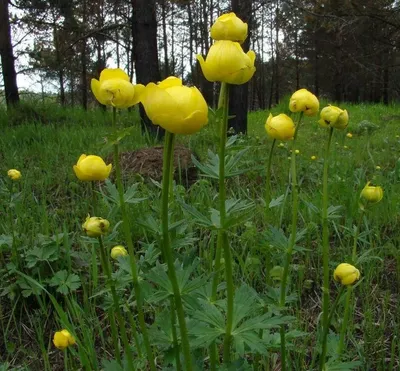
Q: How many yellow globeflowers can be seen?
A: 14